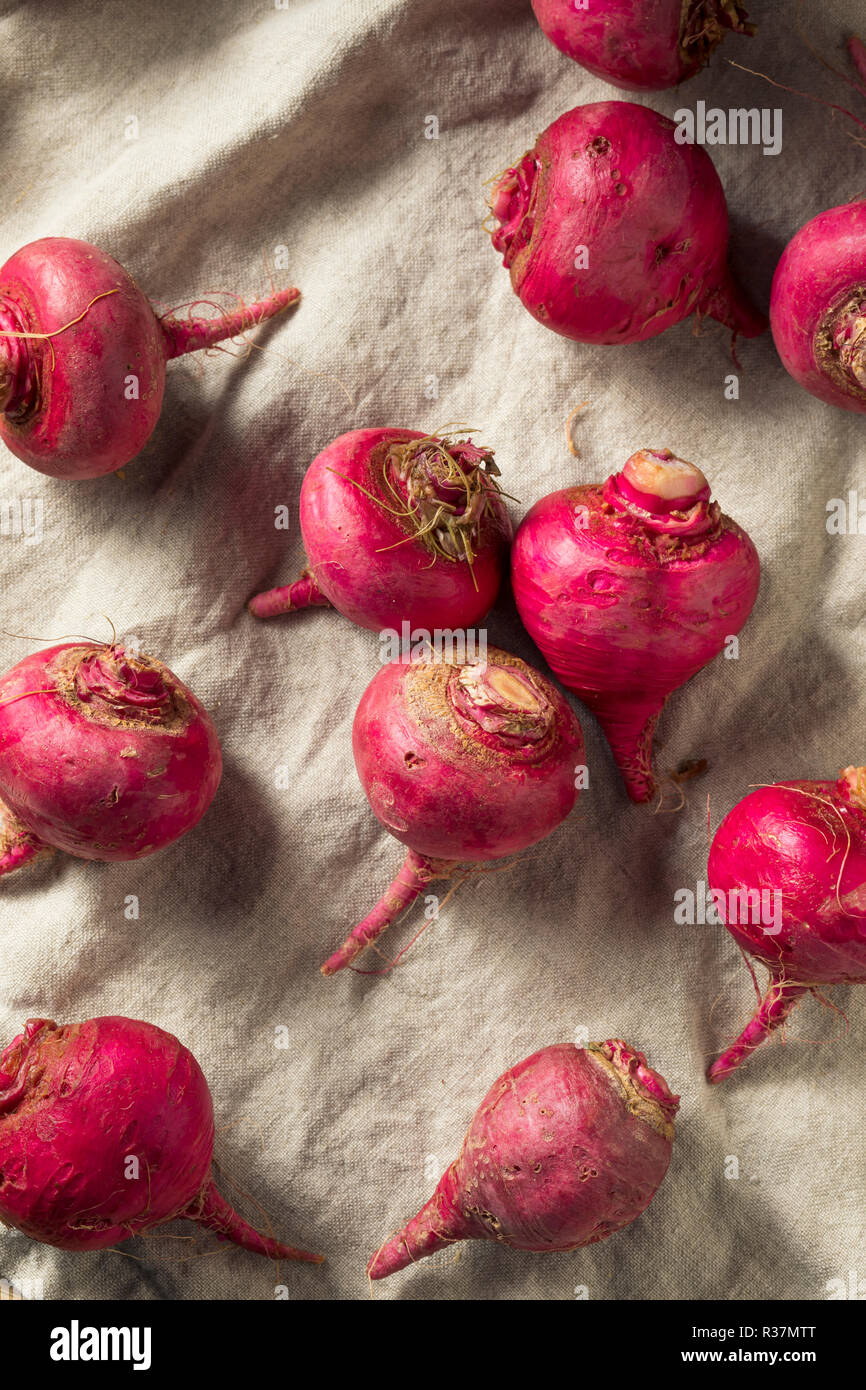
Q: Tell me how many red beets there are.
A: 11